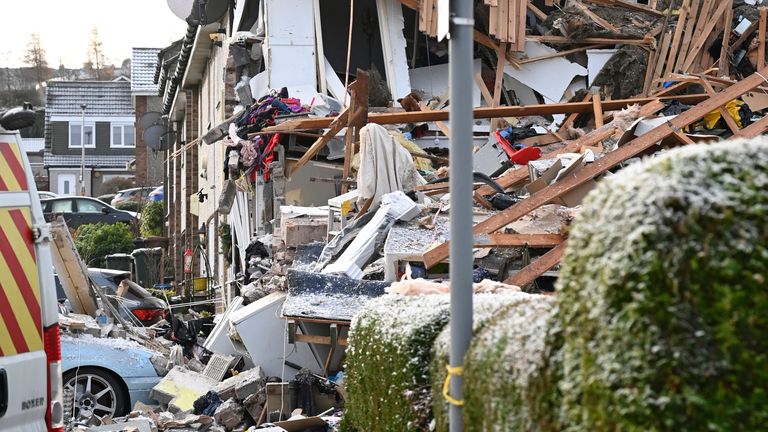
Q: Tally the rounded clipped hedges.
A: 3